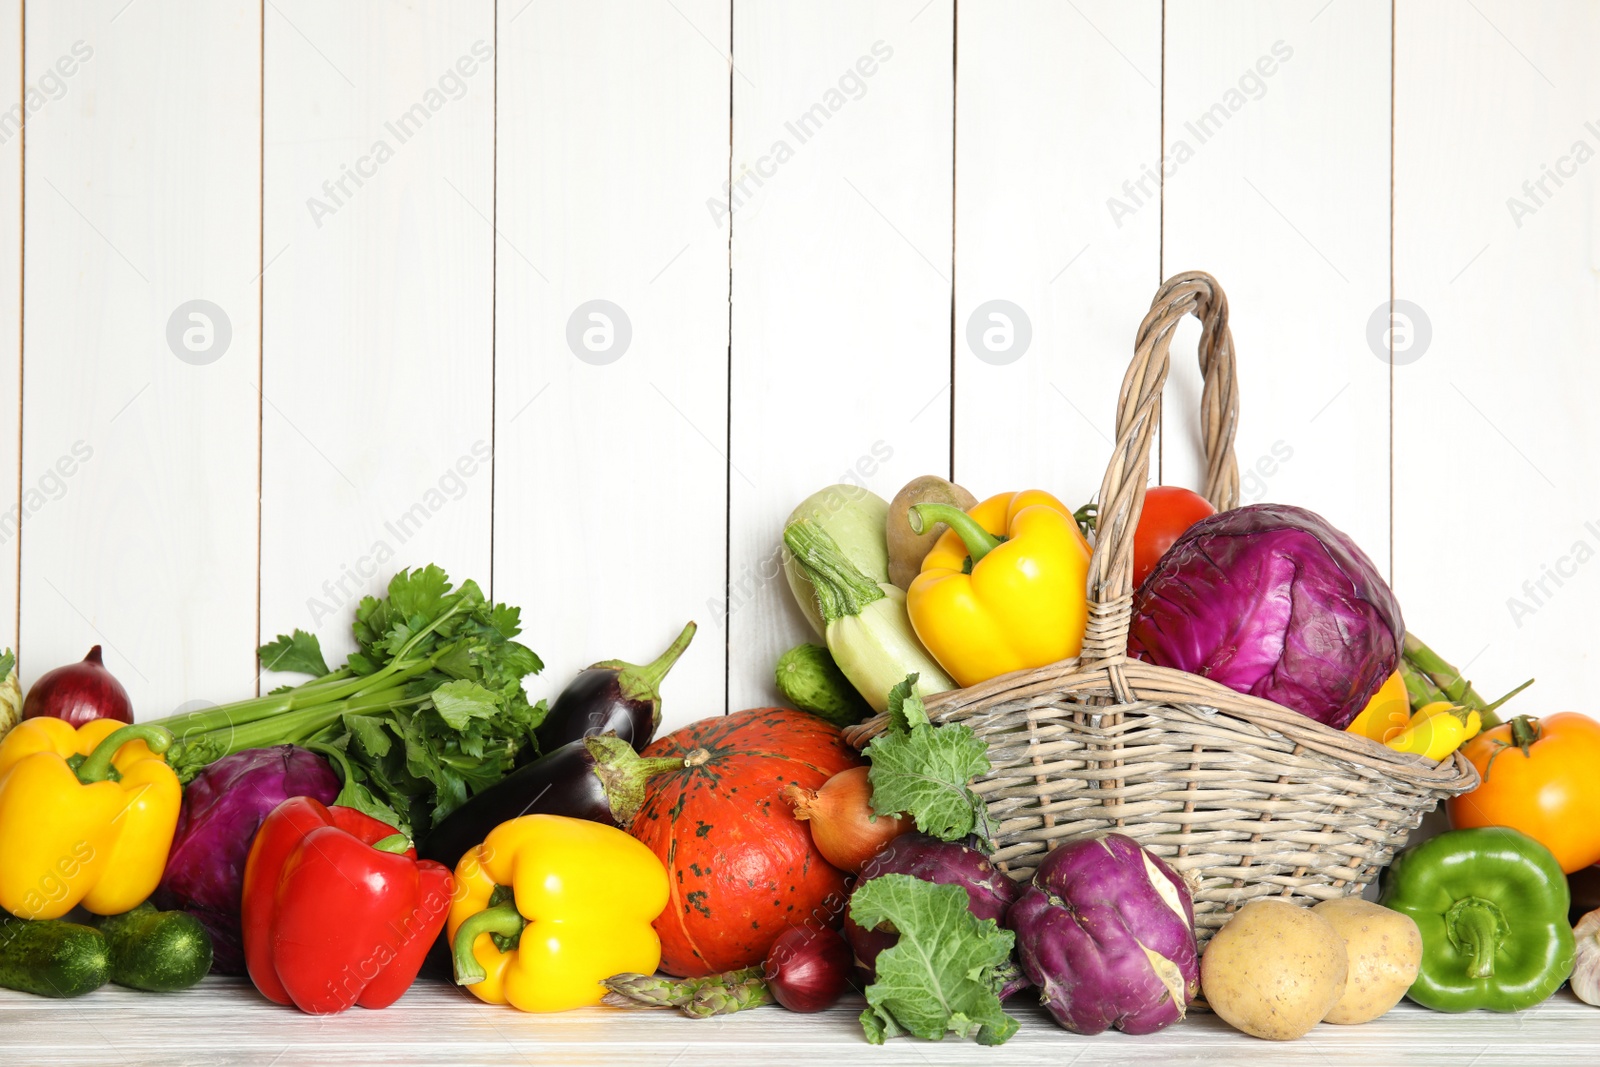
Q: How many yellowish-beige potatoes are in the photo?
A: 2